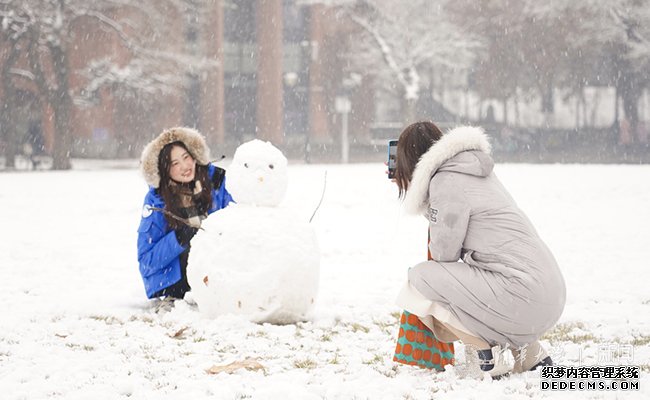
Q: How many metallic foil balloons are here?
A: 0